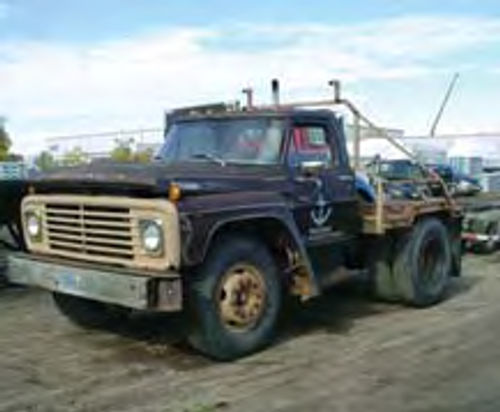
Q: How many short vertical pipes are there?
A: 3